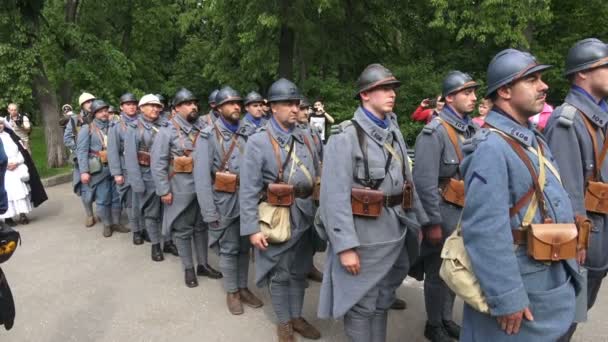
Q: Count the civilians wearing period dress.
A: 1